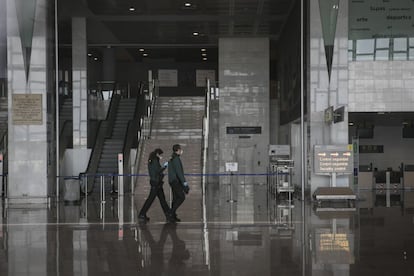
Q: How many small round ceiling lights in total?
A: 10